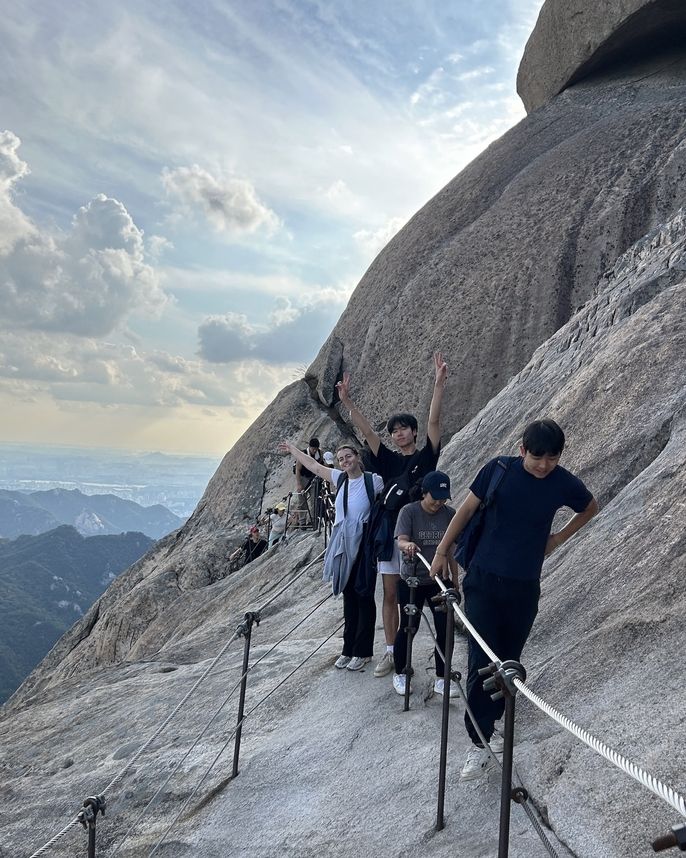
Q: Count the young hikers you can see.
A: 4